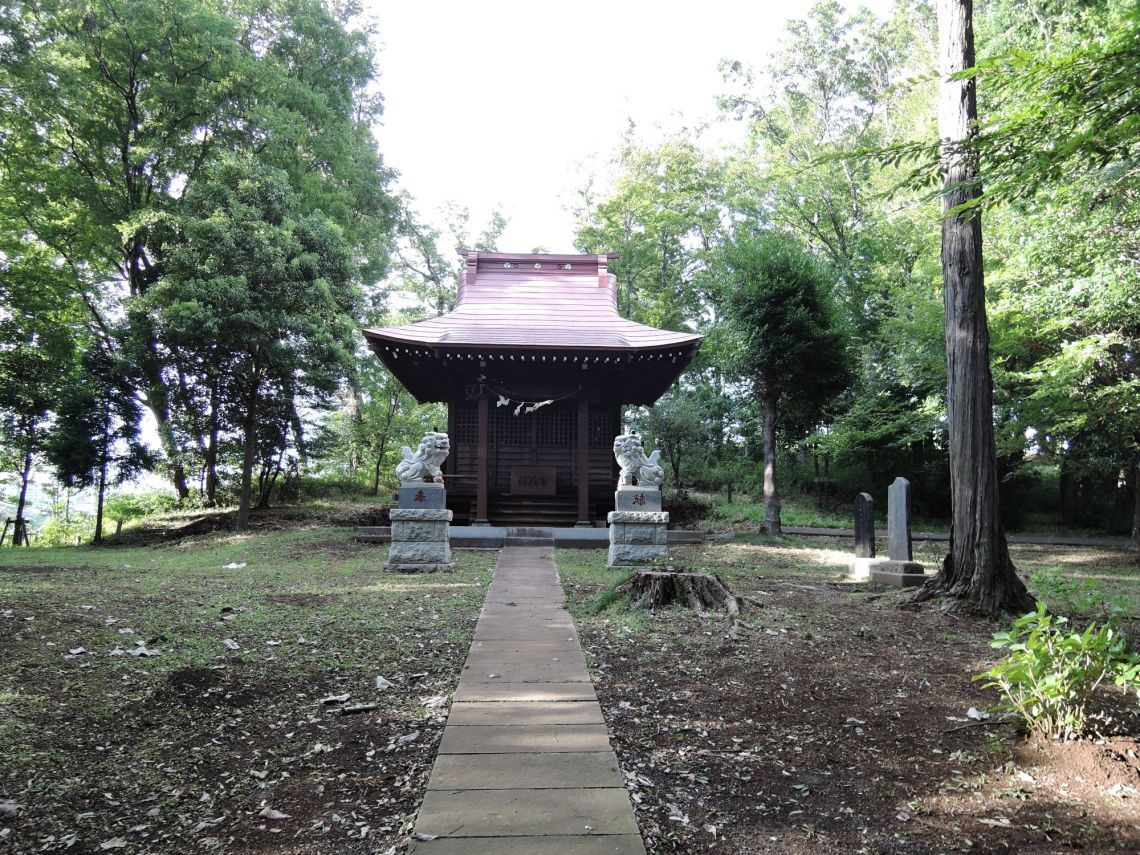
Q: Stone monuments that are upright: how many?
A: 2